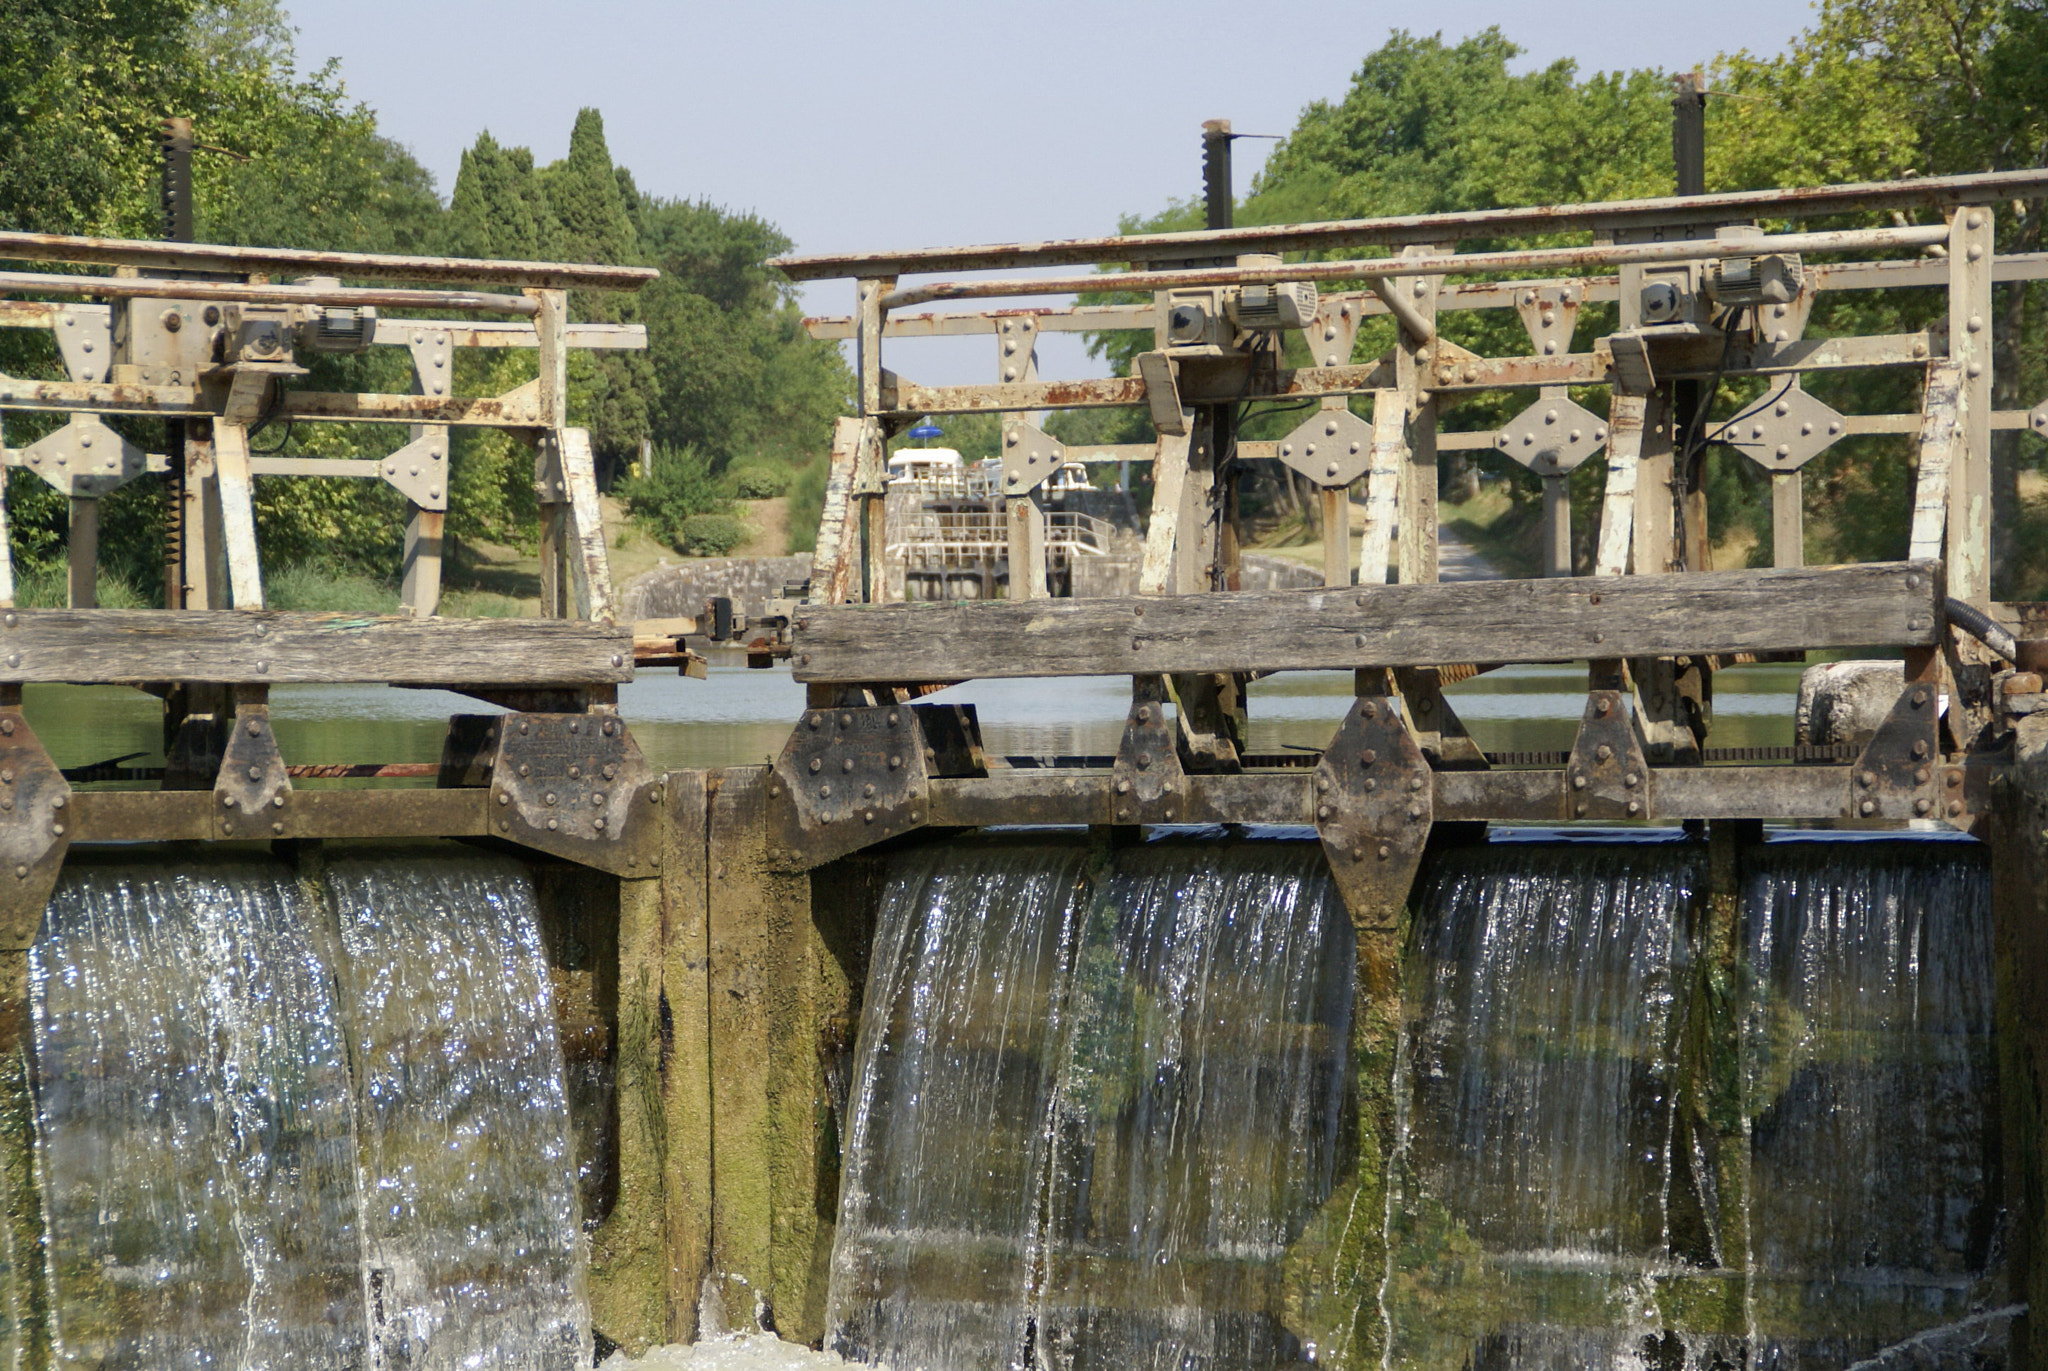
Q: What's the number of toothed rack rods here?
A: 3